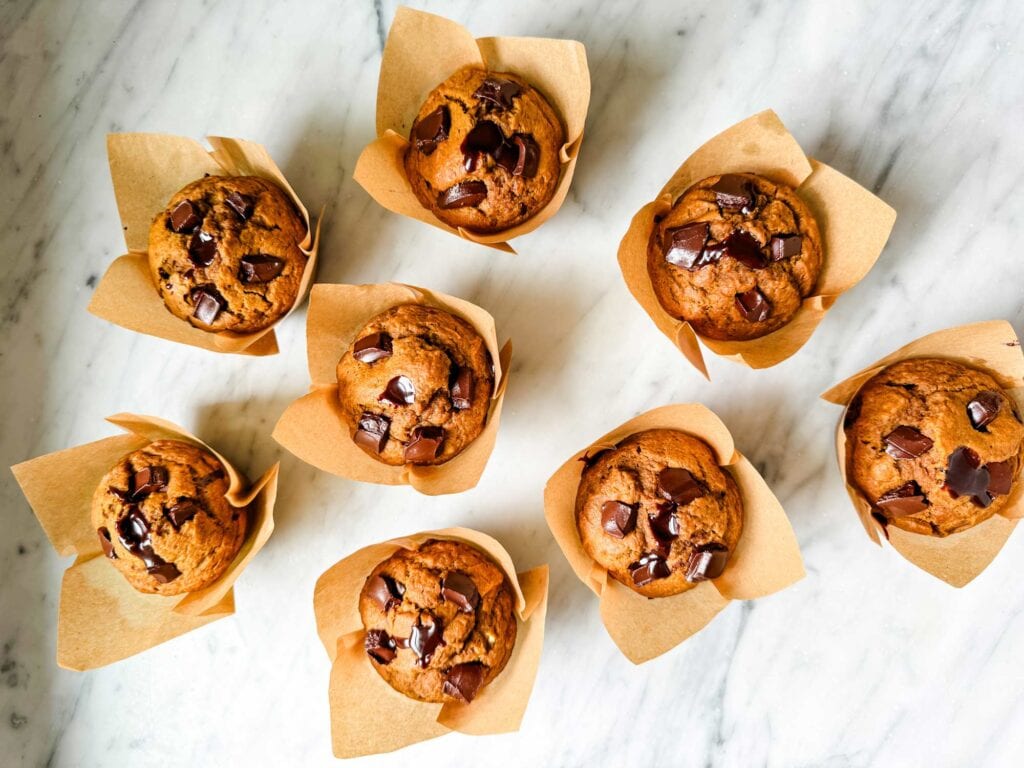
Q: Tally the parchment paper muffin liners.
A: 8